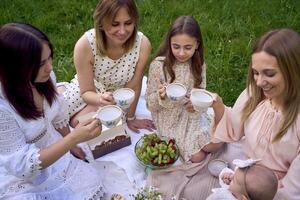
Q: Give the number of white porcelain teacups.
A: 4